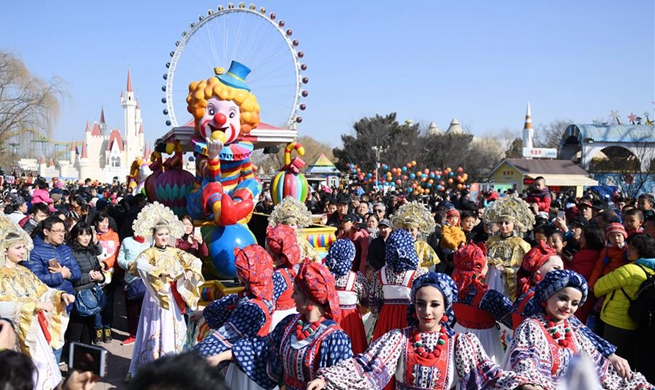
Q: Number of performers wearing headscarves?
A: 9